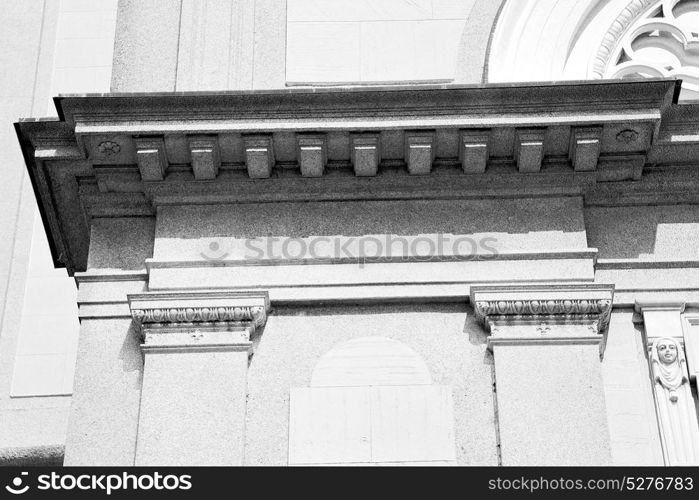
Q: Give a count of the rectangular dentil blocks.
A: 9